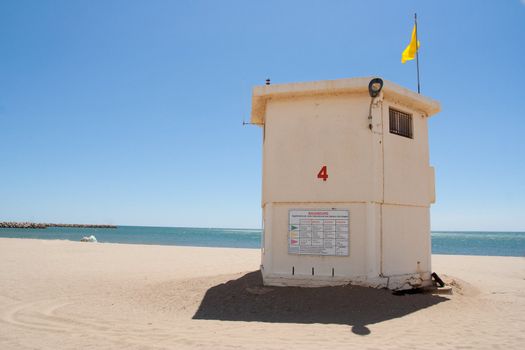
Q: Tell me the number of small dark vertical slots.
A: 3